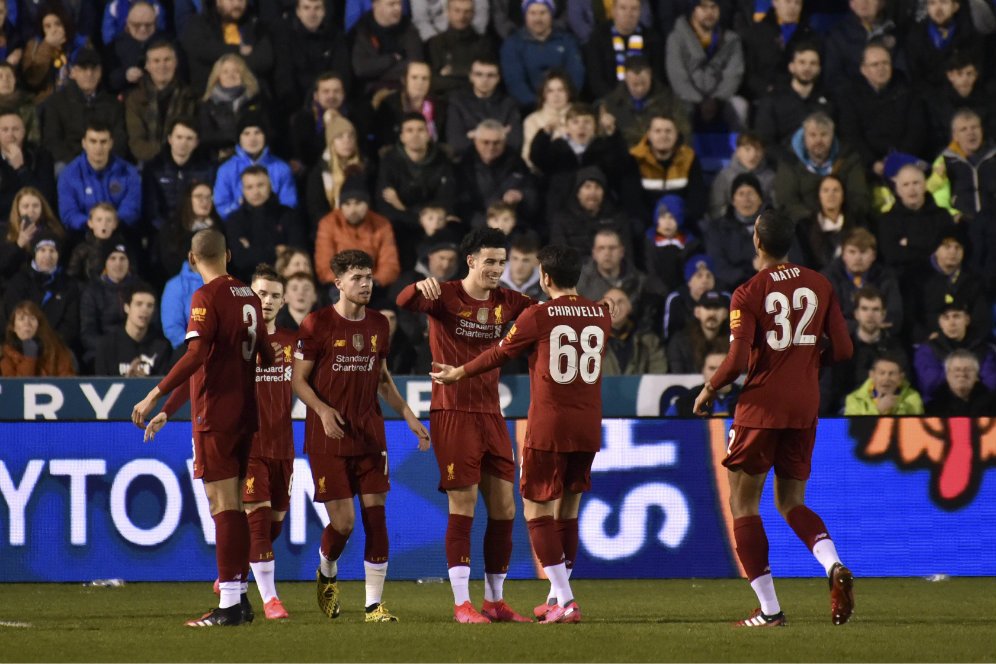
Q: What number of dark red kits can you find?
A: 6